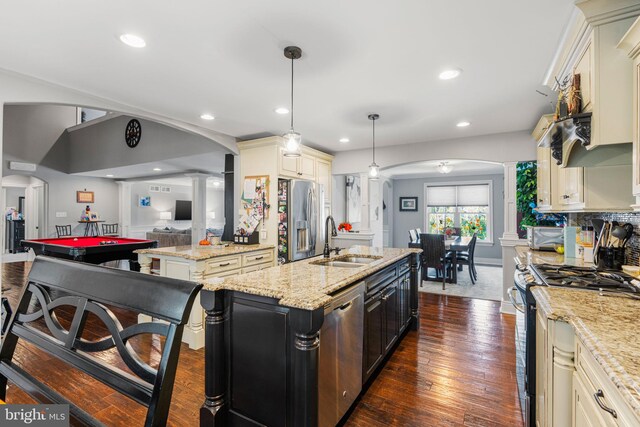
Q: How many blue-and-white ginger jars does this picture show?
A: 0